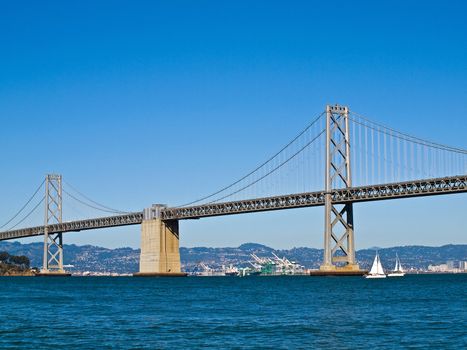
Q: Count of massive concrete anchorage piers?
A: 1